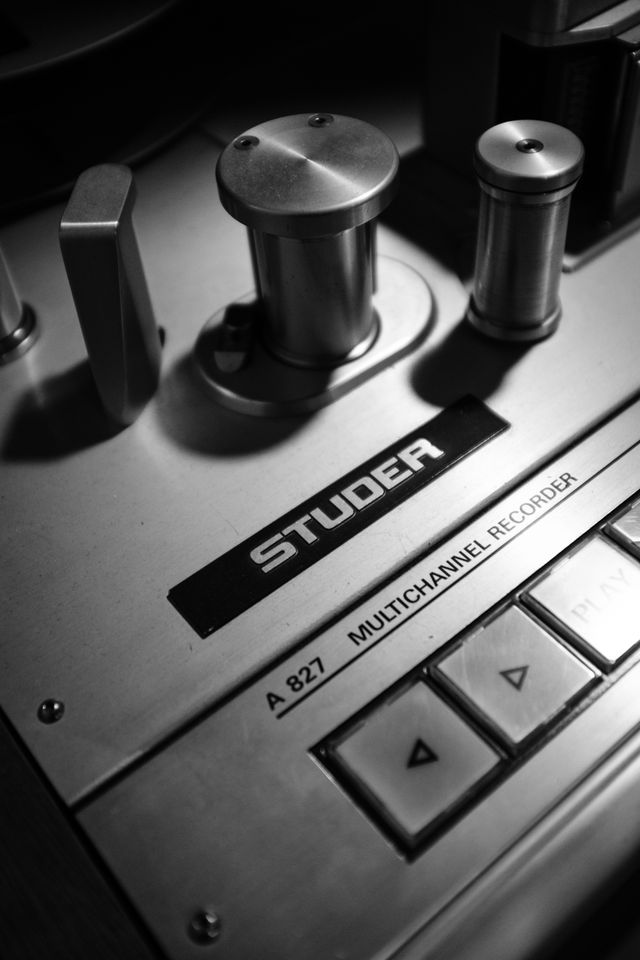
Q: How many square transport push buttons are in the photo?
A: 4